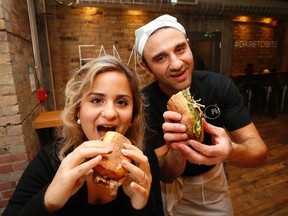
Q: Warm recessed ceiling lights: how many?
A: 4